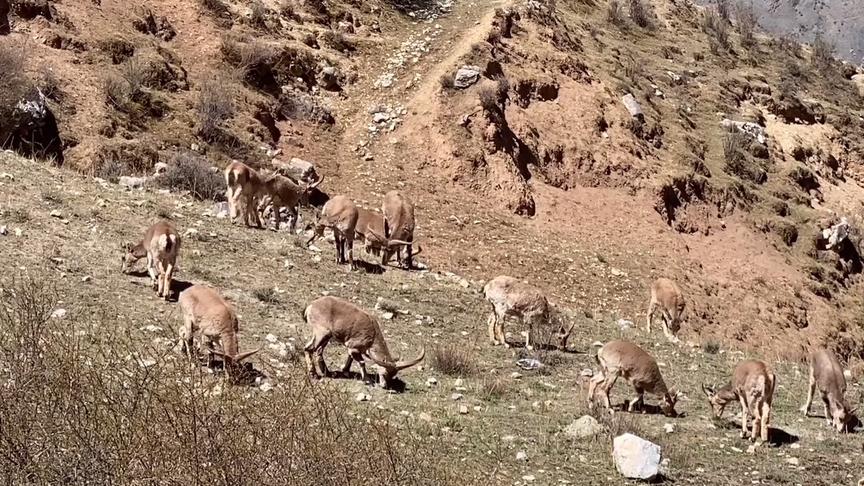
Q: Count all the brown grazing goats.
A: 13